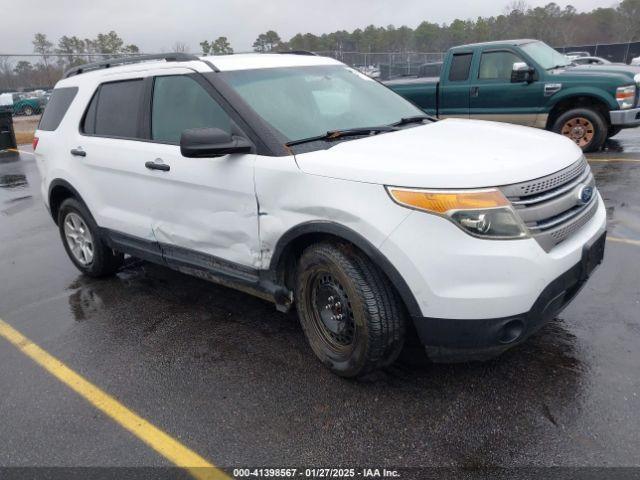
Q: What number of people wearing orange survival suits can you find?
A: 0